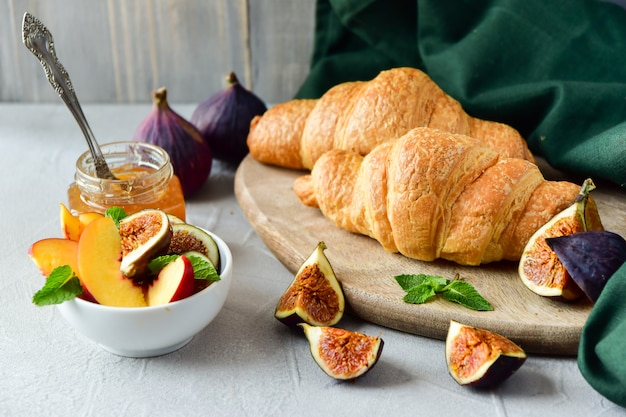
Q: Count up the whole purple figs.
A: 2